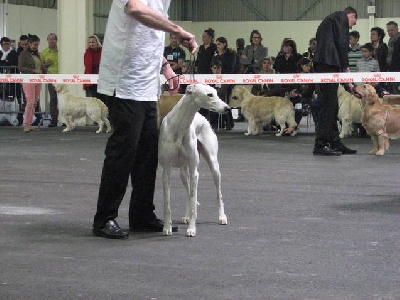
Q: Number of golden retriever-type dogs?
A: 4